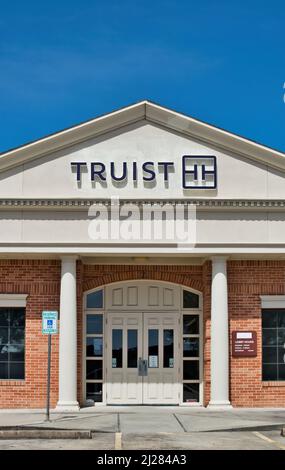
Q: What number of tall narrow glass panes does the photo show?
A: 4